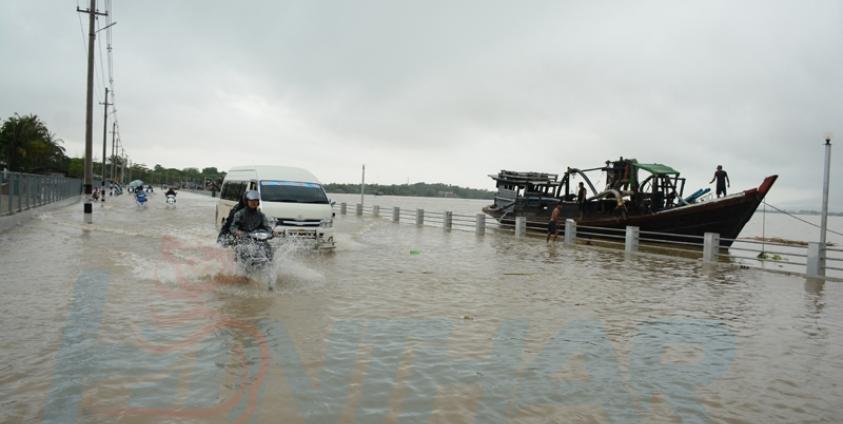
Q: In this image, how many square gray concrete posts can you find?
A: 12